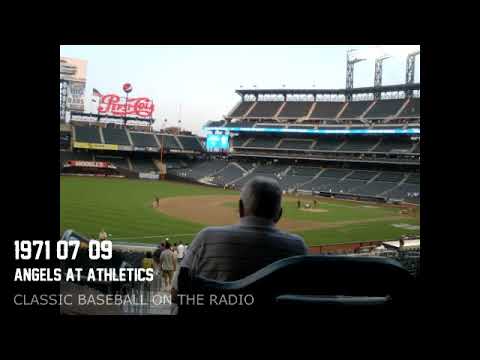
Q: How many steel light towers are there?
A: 3